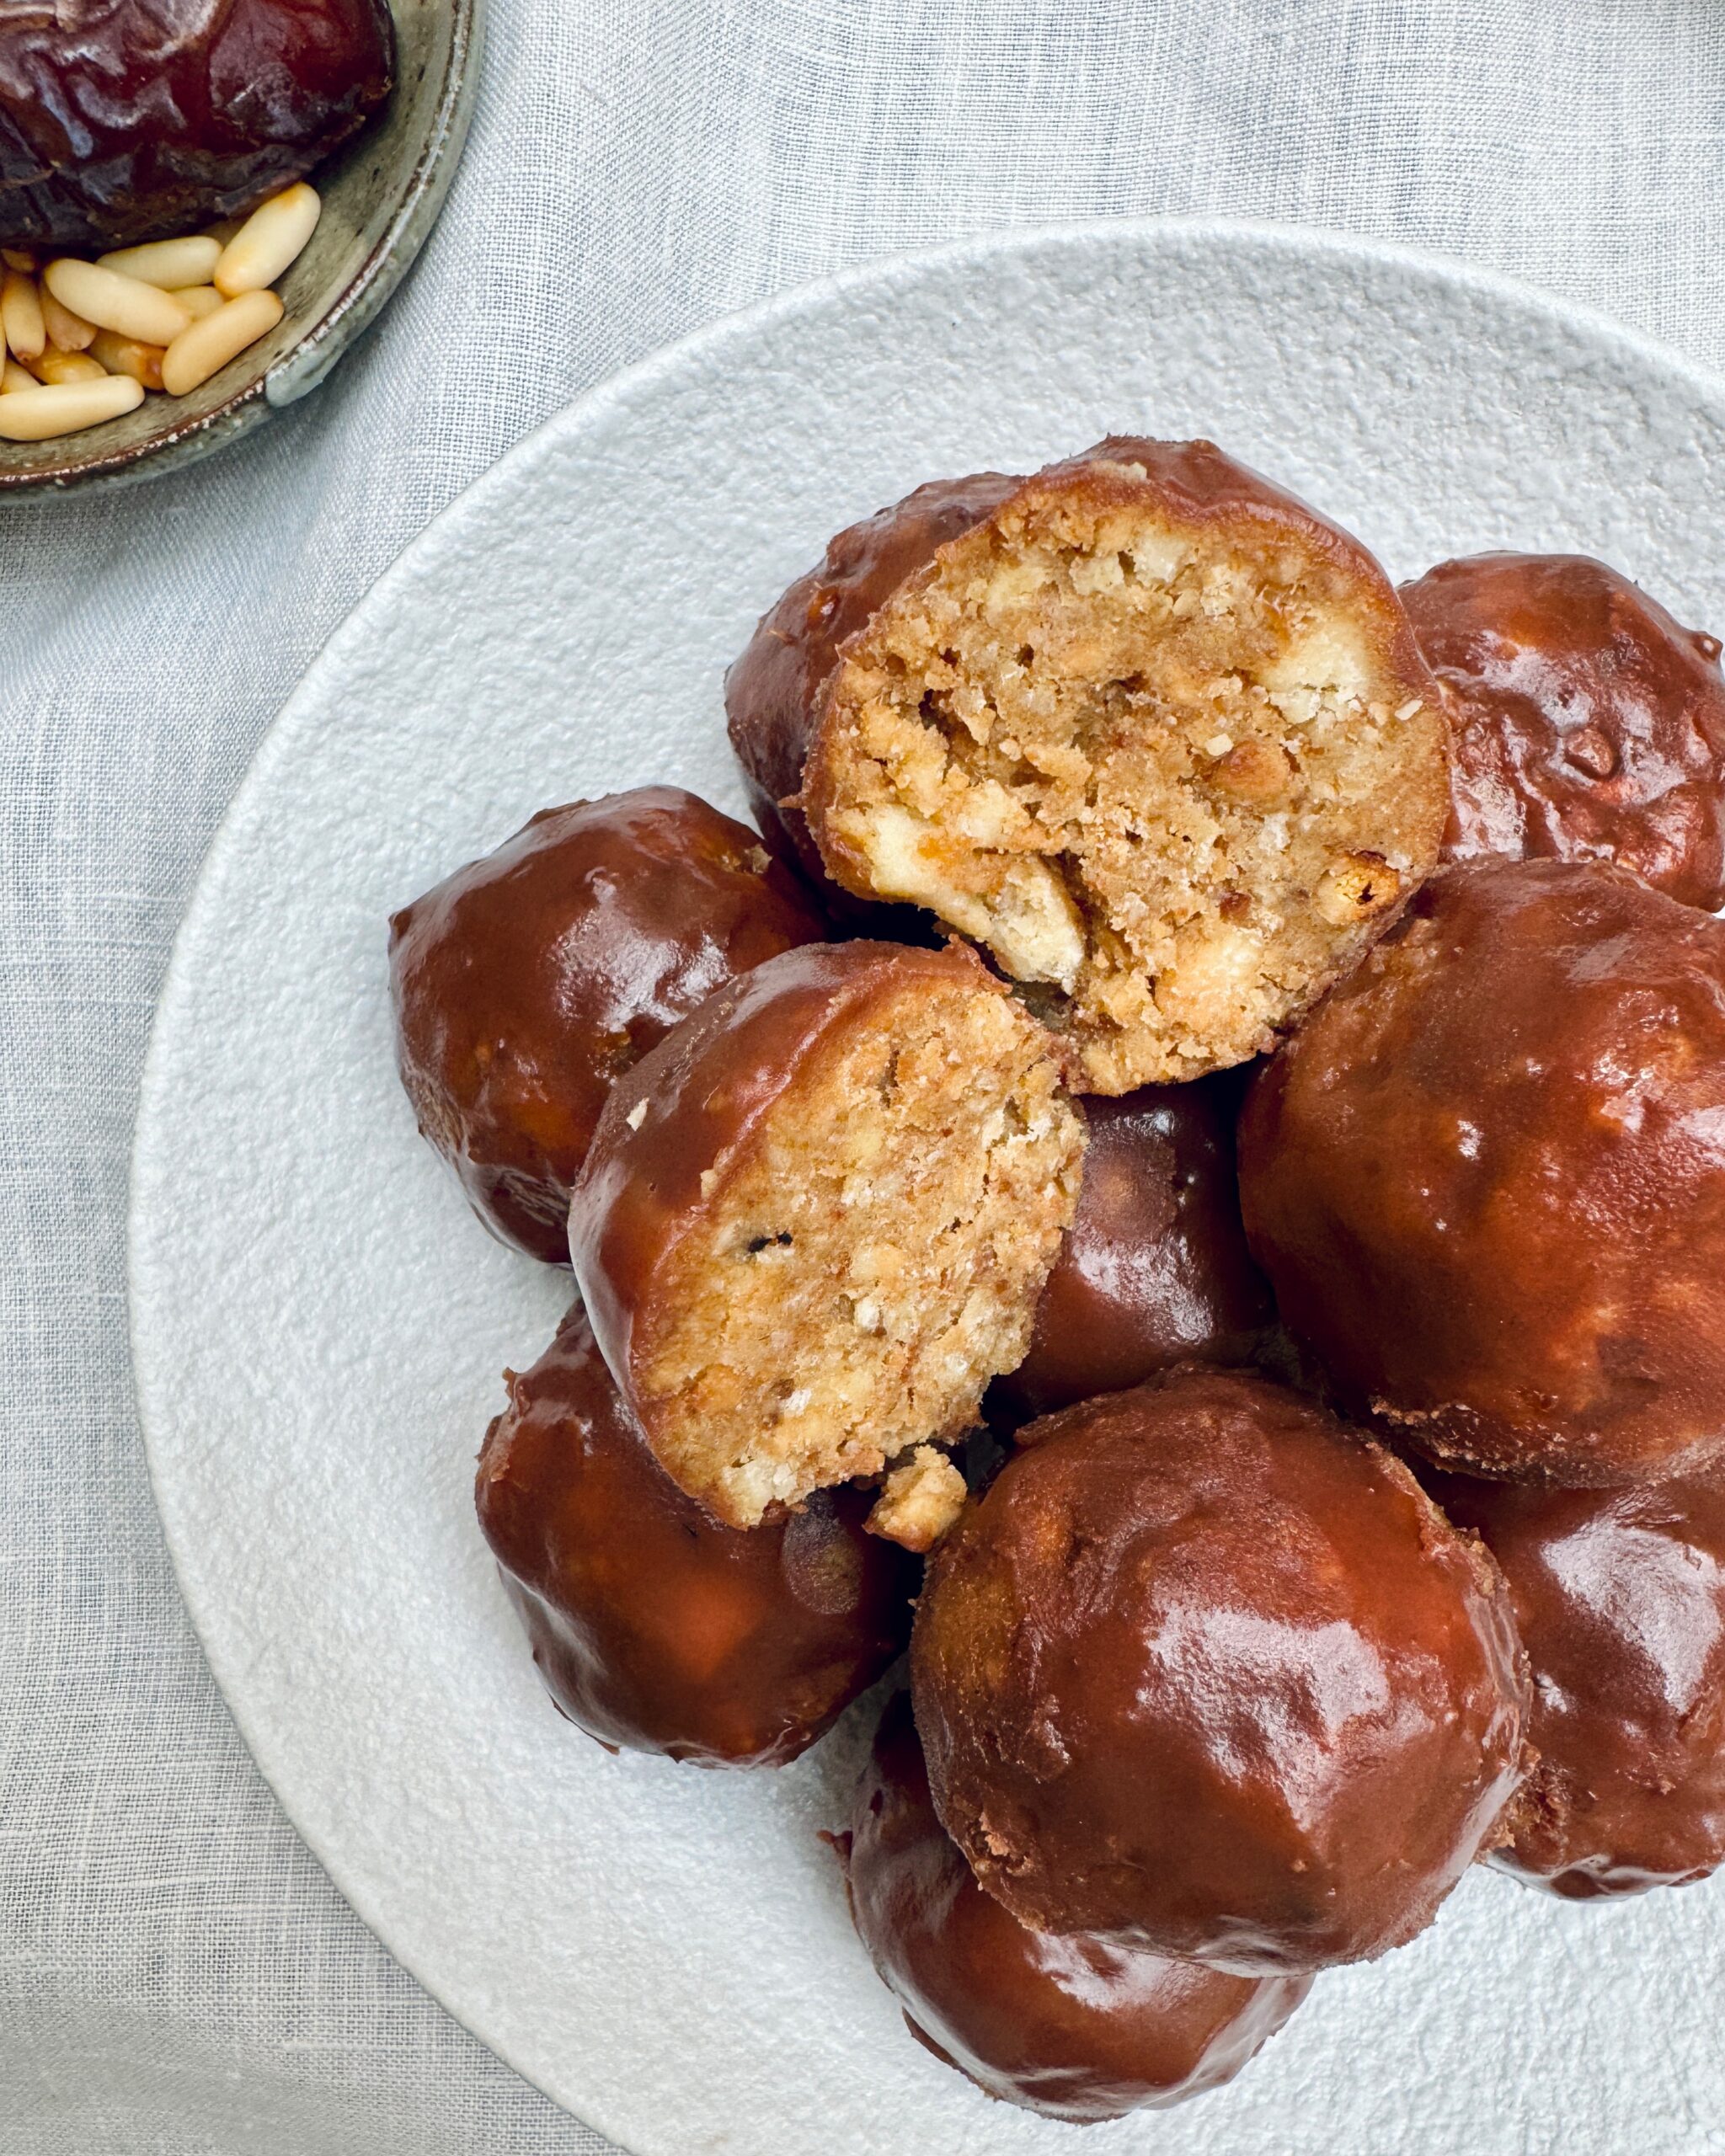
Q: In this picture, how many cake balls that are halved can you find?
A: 2